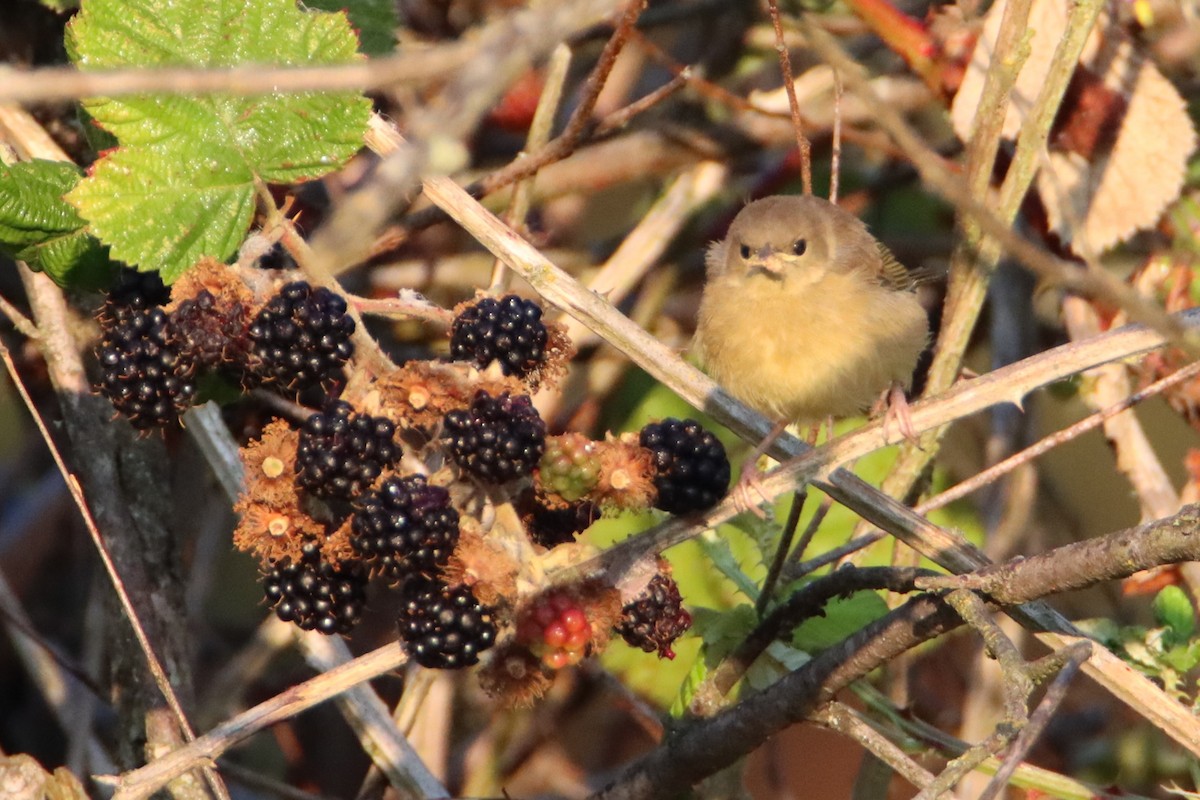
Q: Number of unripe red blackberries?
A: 1